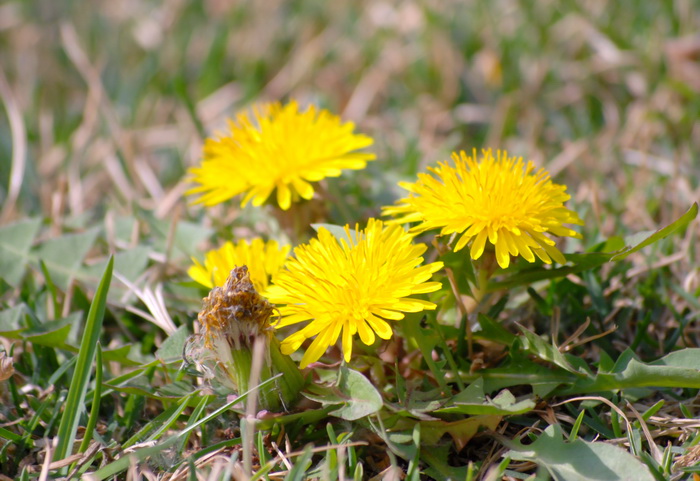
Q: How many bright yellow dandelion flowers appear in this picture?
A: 4